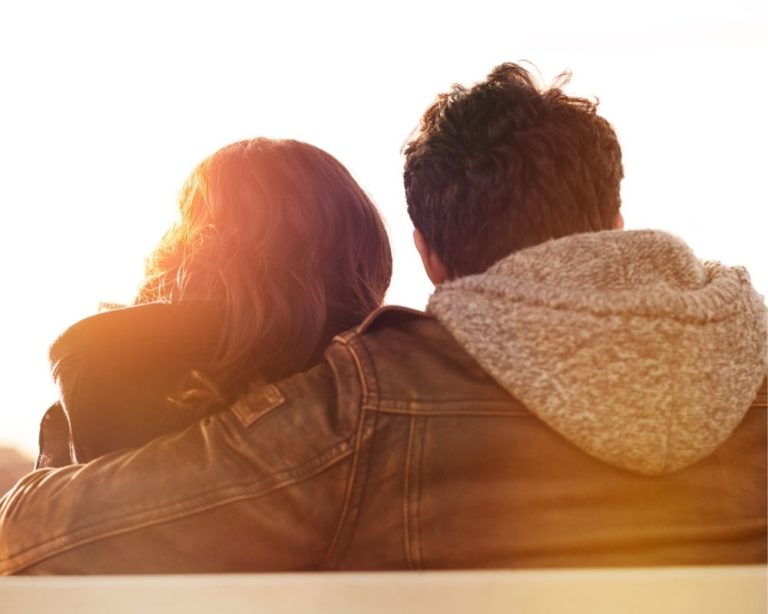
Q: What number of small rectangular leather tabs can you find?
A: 1